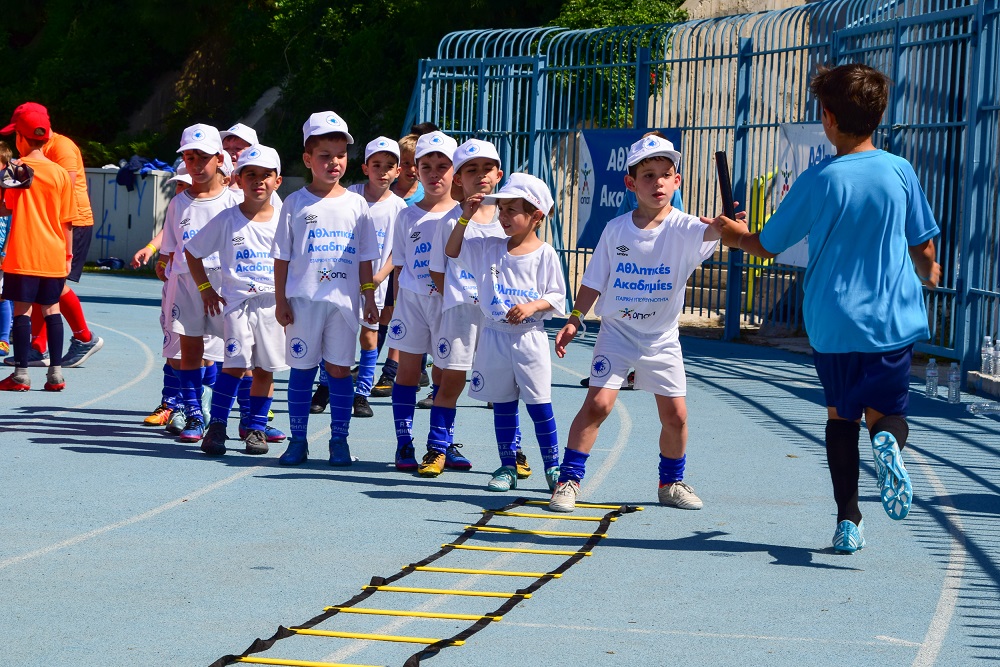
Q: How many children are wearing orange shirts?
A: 2